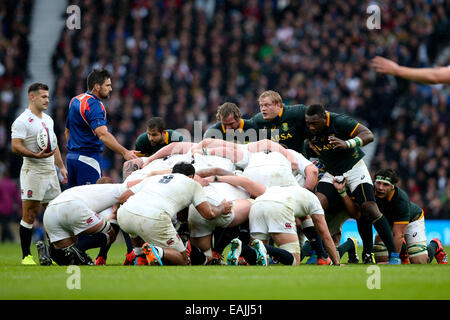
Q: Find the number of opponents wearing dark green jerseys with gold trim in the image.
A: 5